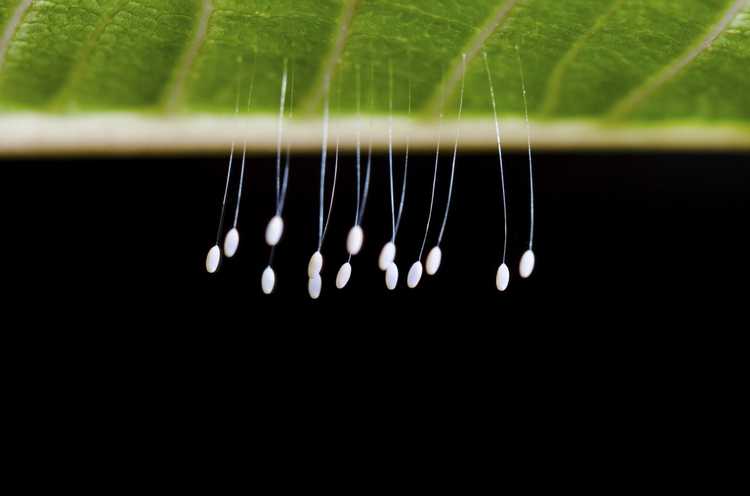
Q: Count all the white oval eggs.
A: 14